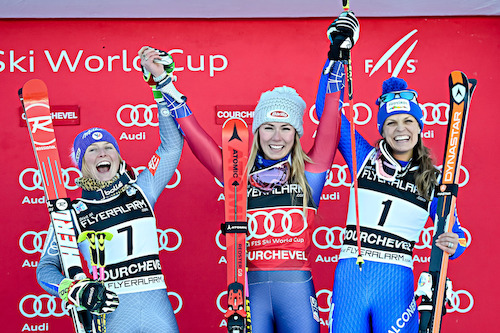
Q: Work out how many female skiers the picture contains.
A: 3